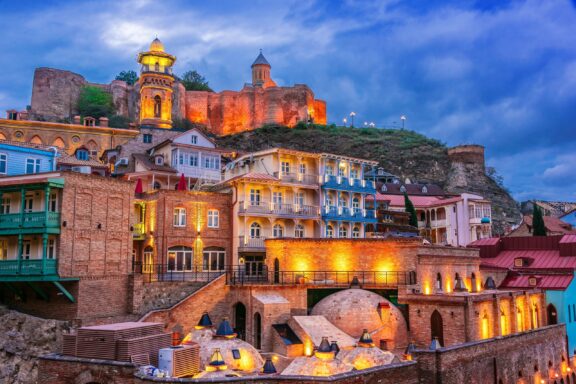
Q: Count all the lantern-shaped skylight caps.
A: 12